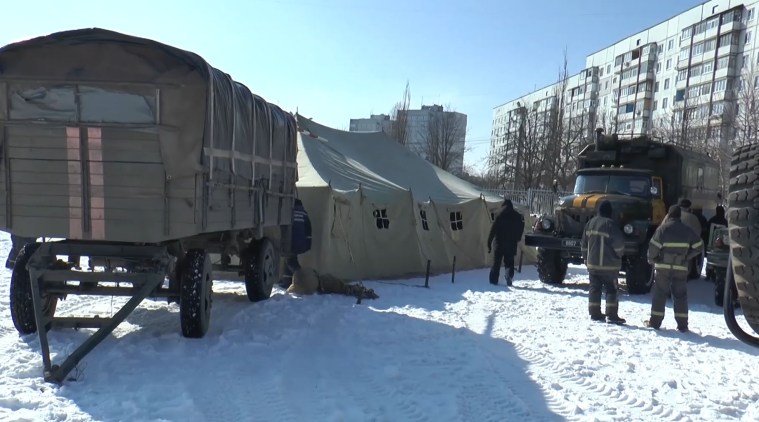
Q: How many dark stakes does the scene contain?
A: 3